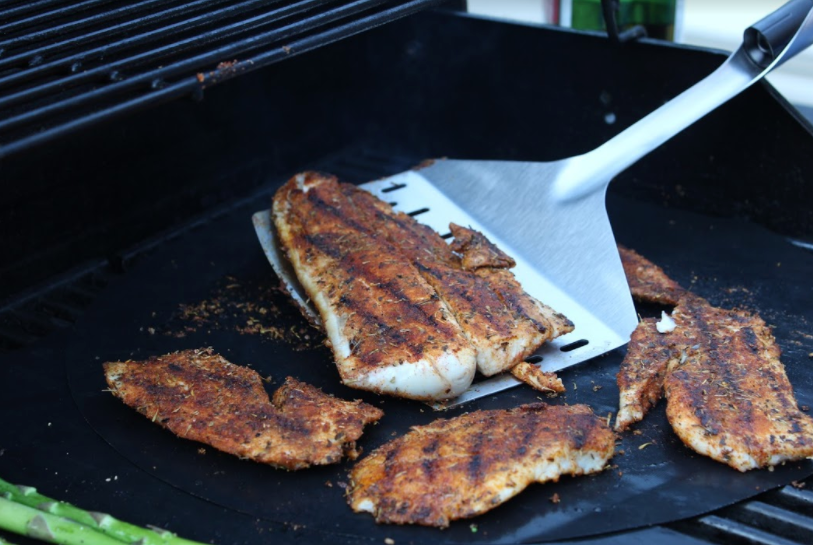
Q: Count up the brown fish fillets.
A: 4